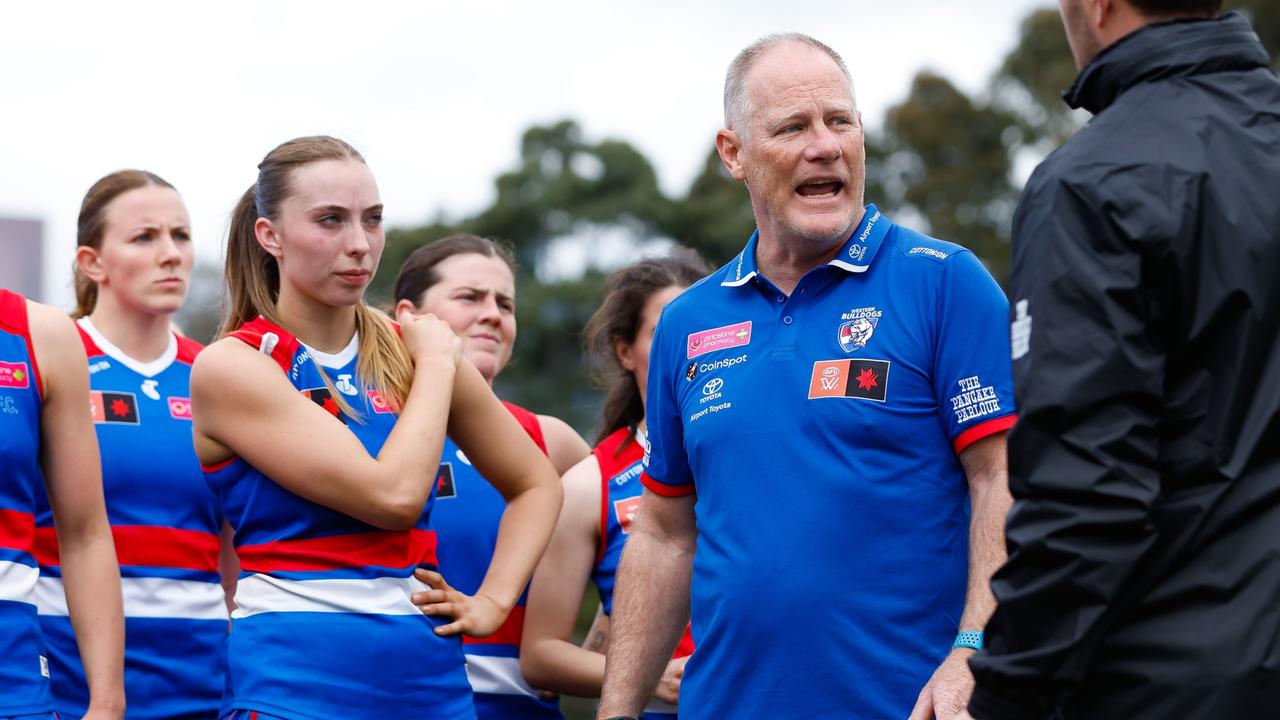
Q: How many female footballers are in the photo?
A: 5